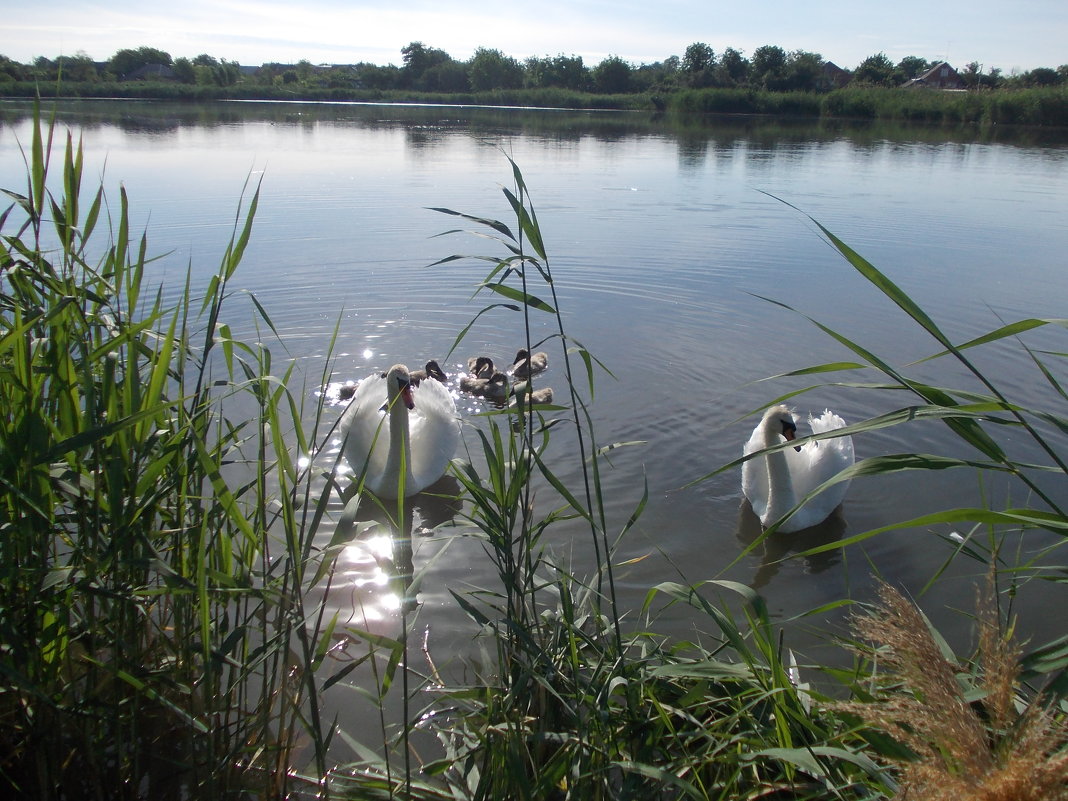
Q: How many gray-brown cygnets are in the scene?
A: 6